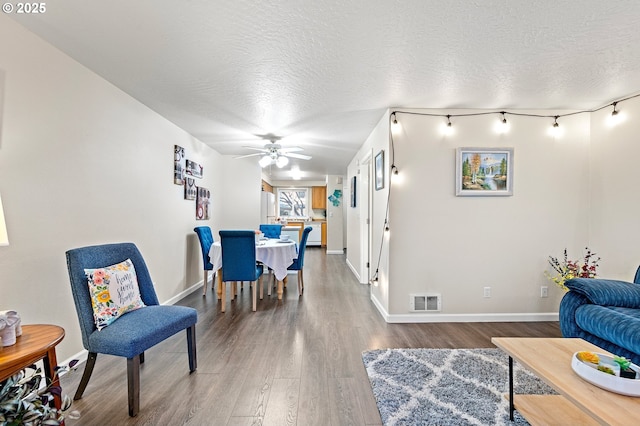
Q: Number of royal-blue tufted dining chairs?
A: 4